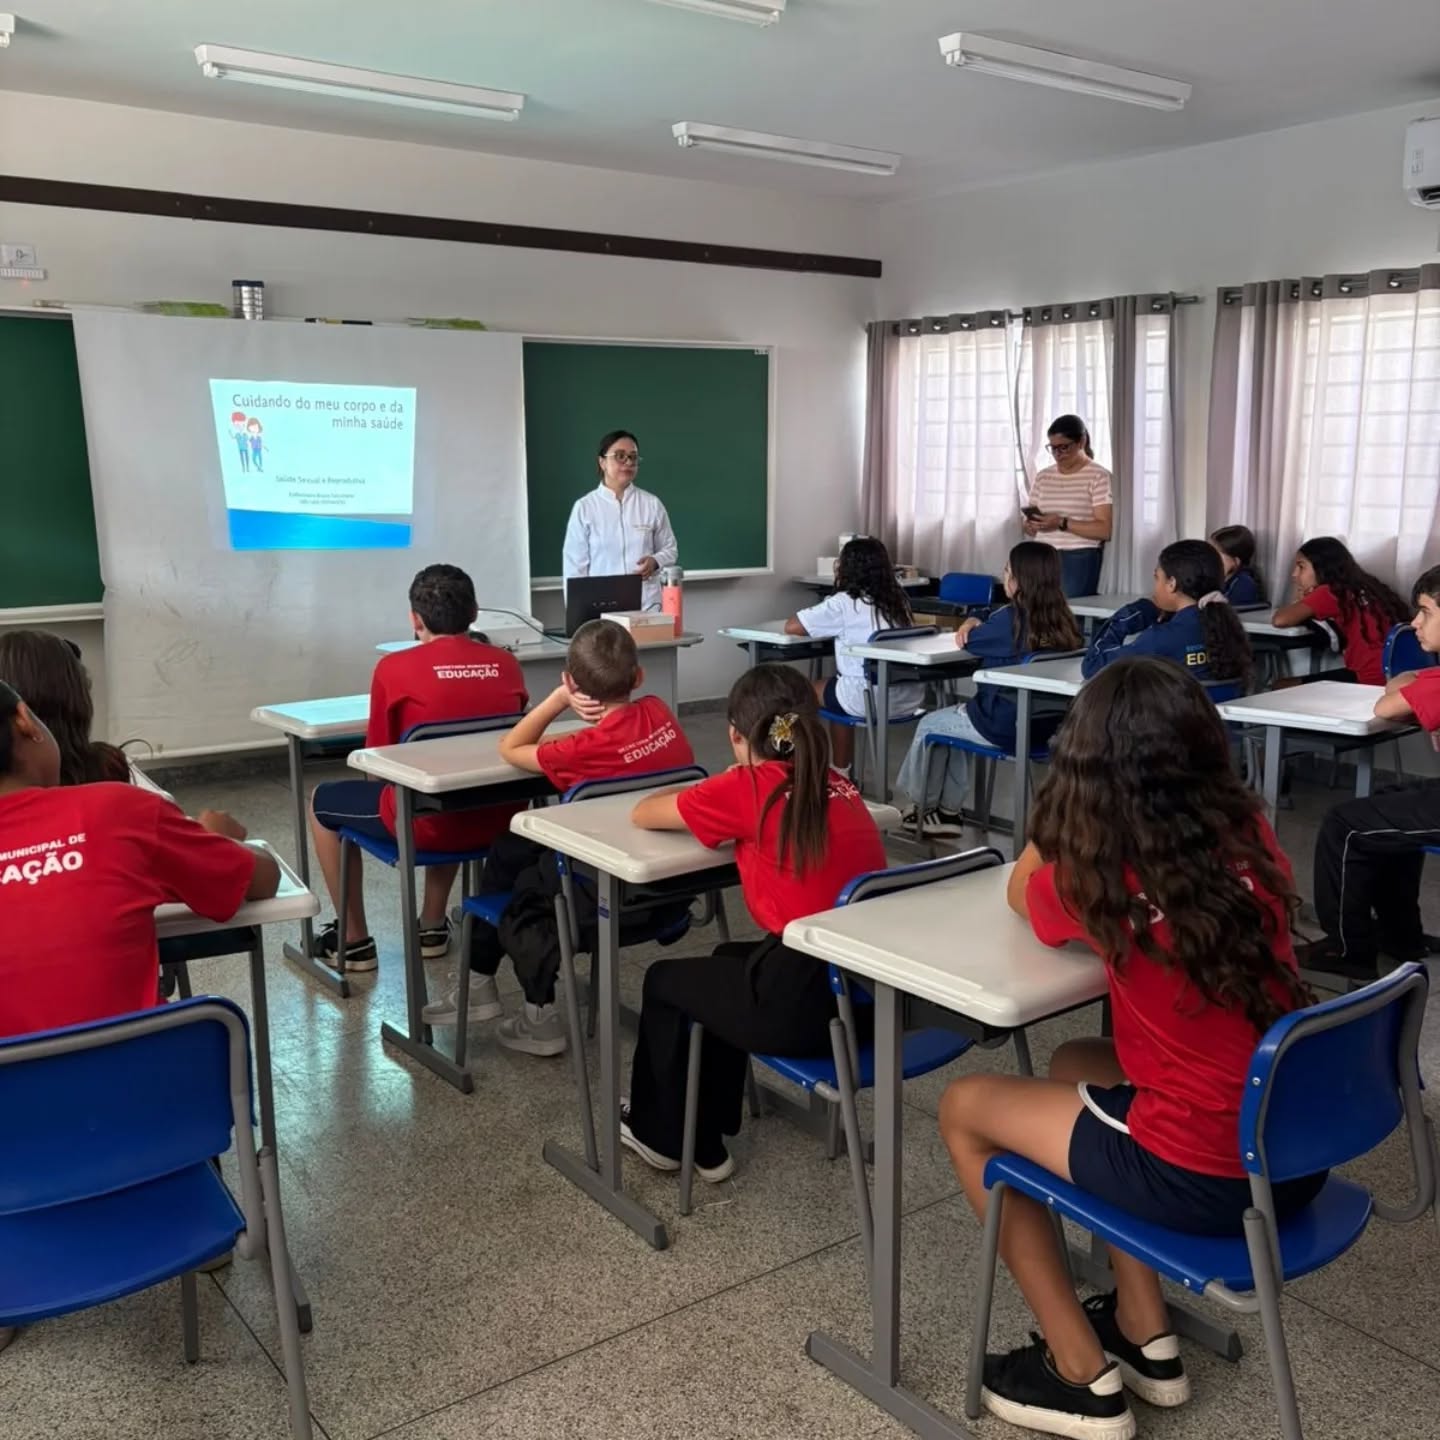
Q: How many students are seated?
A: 12